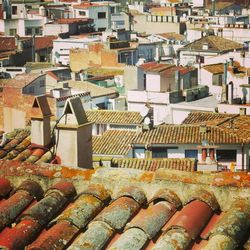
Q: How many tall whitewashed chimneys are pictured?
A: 2